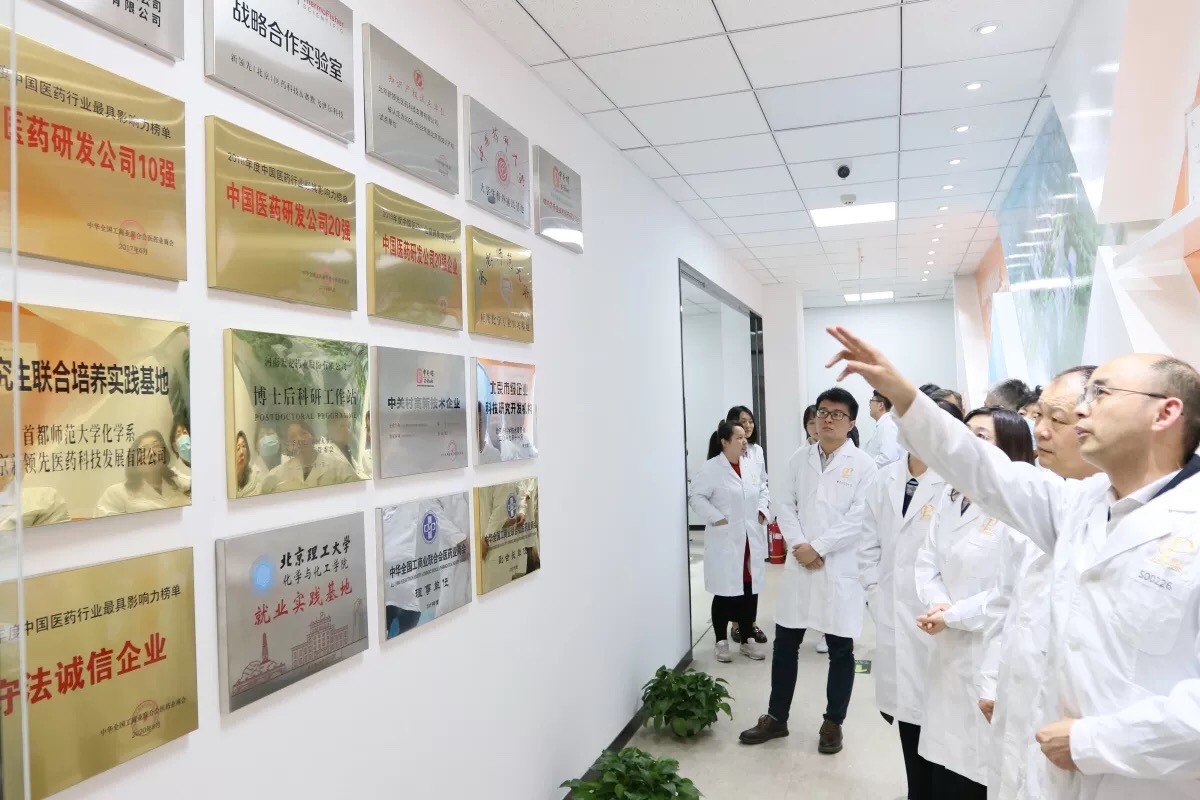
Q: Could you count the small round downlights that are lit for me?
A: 12